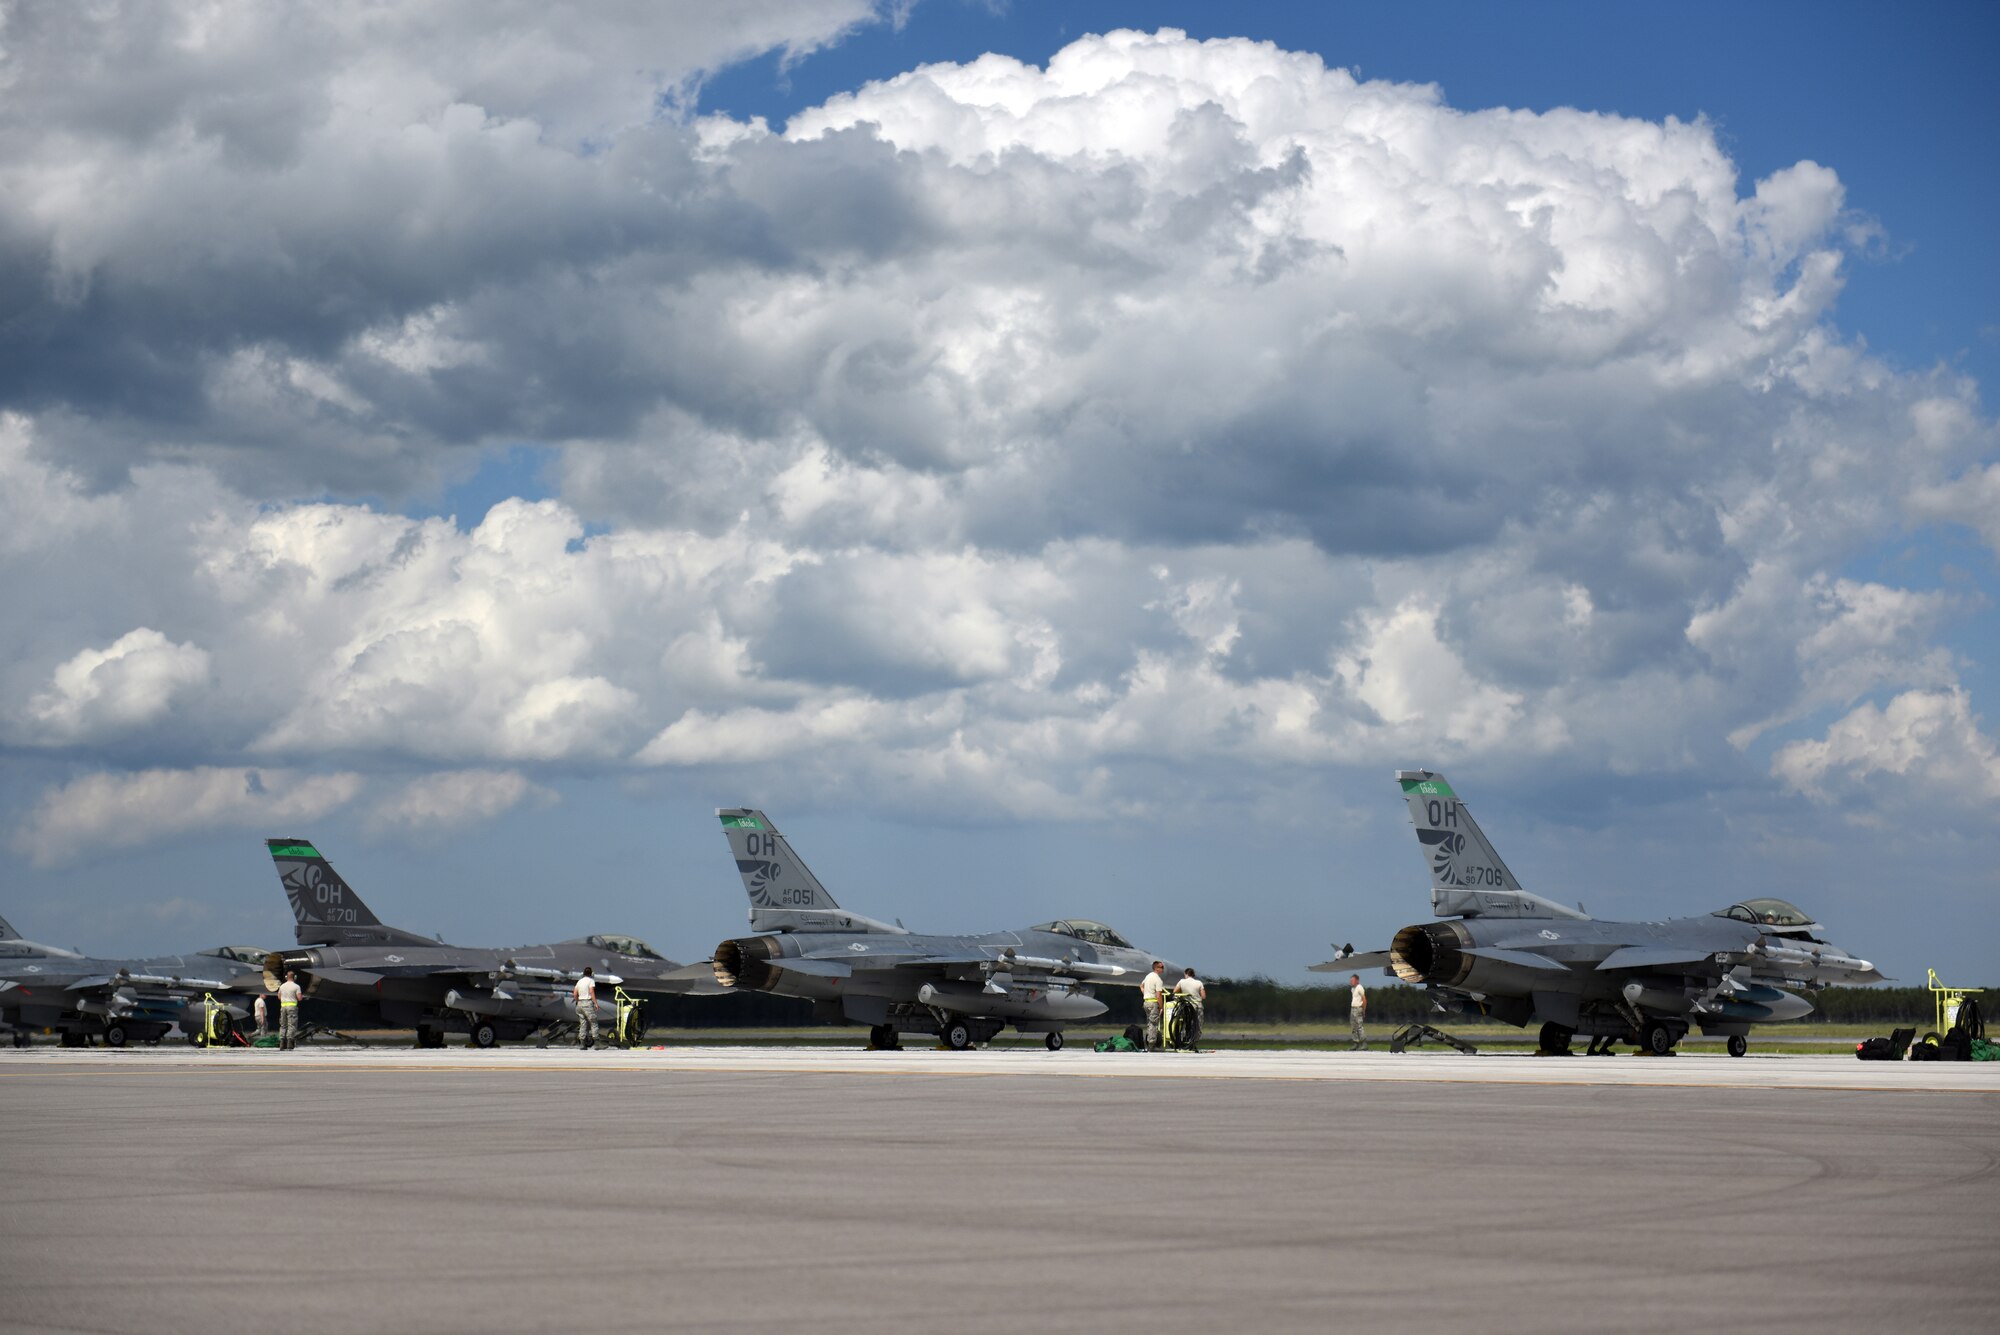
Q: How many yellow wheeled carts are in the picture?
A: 4